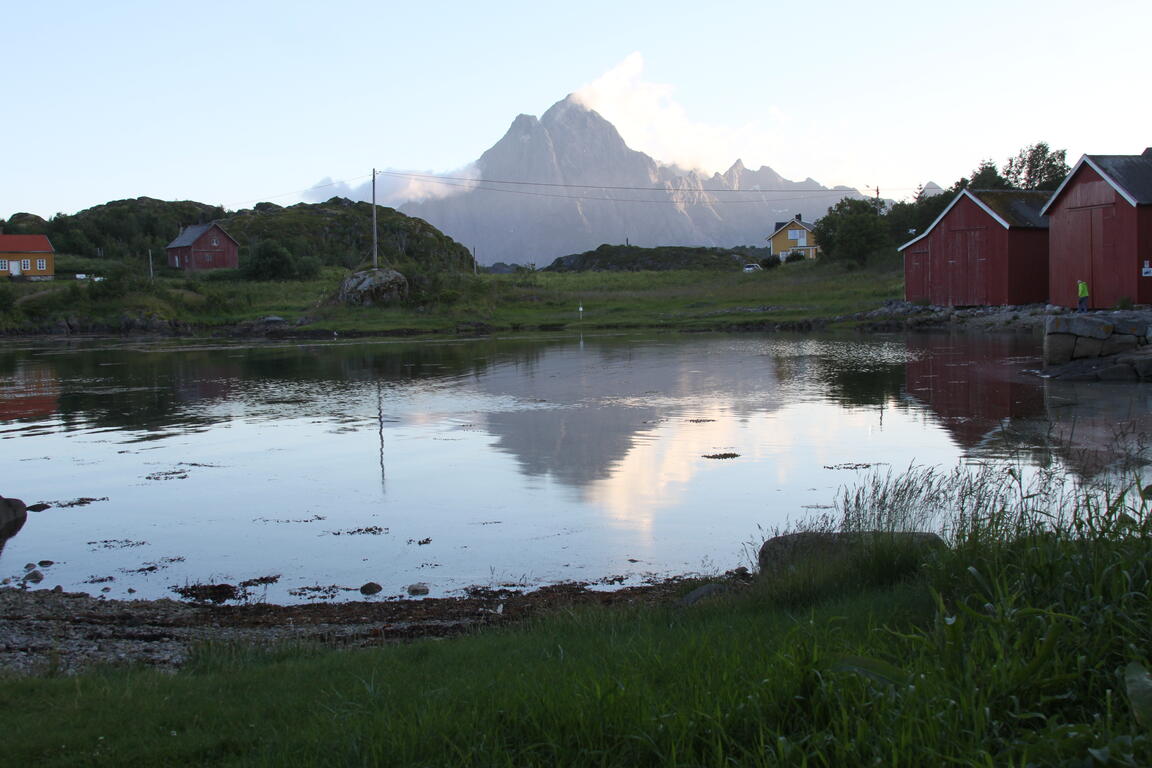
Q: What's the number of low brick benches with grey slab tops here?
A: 0